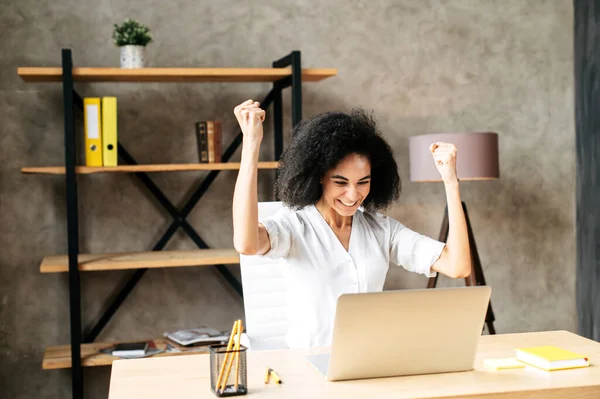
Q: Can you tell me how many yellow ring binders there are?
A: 2